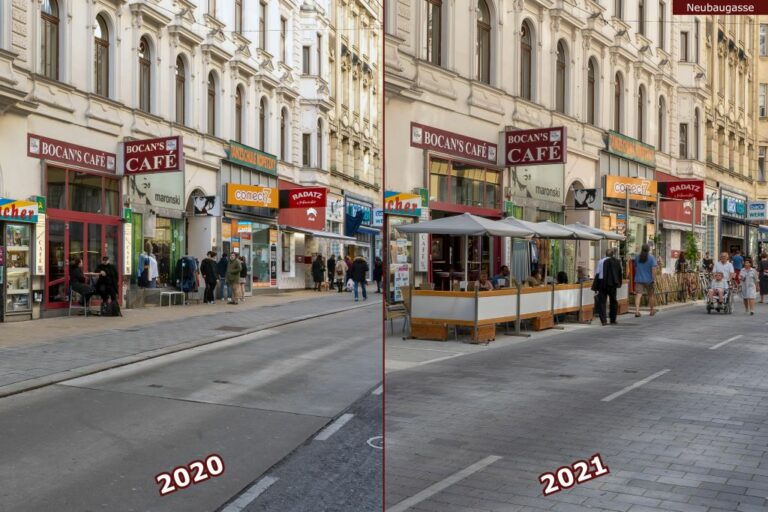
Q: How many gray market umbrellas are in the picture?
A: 4